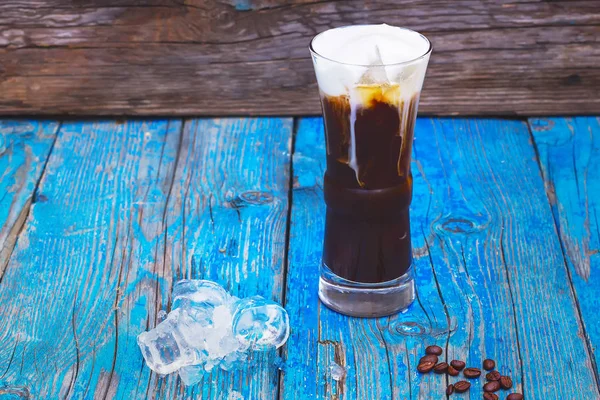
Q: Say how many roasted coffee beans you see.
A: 15